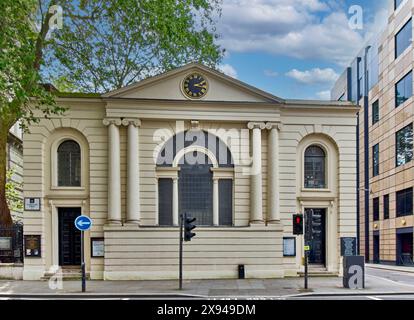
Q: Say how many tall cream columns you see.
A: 4